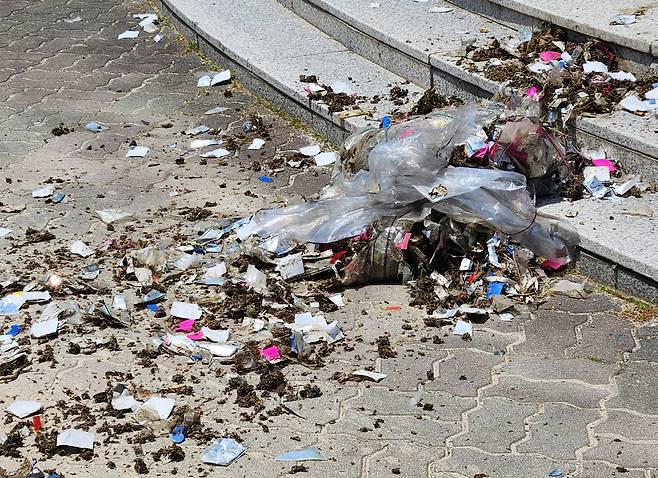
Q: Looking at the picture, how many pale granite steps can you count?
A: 3